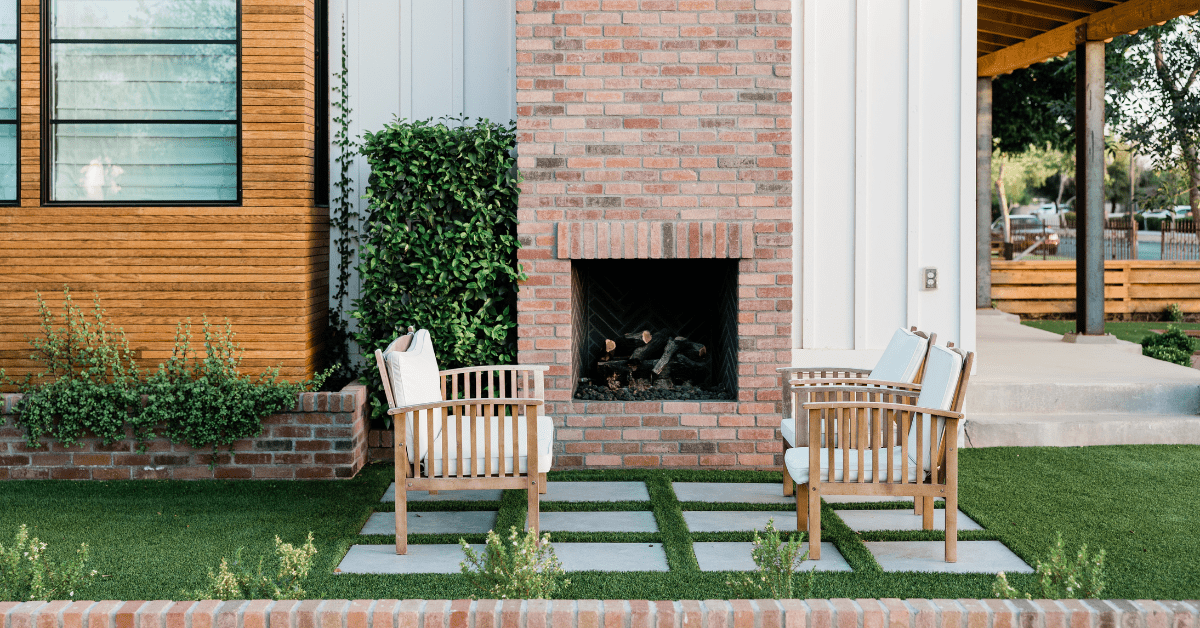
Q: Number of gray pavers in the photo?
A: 12